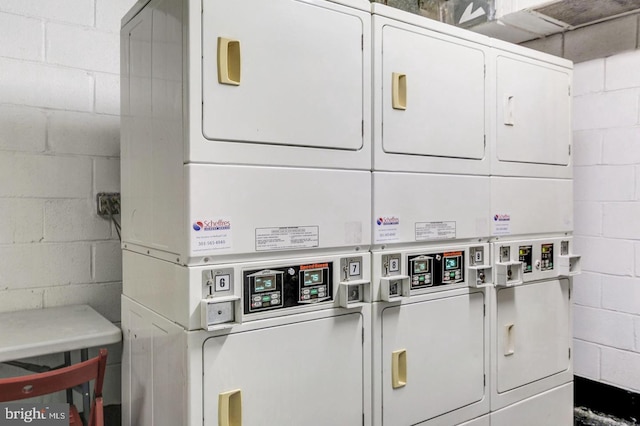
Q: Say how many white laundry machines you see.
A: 6